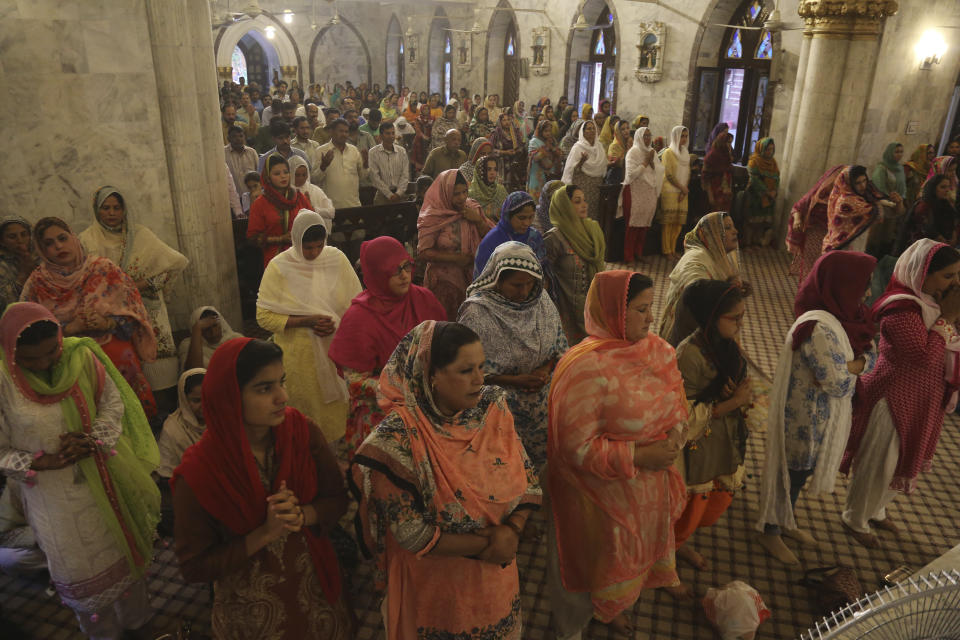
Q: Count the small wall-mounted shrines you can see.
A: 4